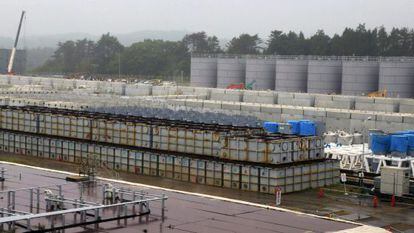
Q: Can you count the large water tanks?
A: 7